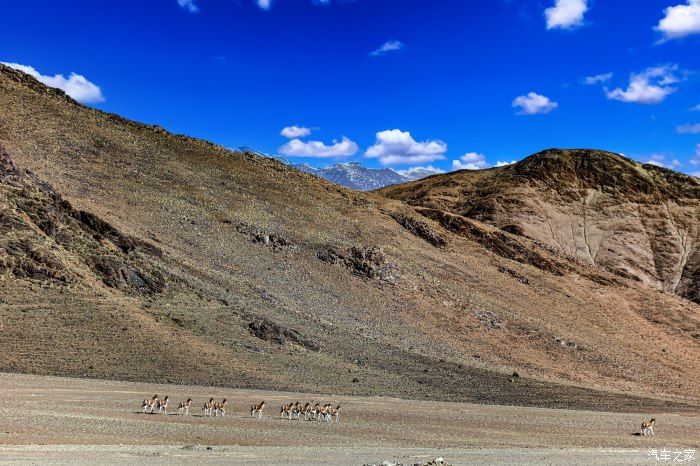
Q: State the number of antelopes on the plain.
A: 14